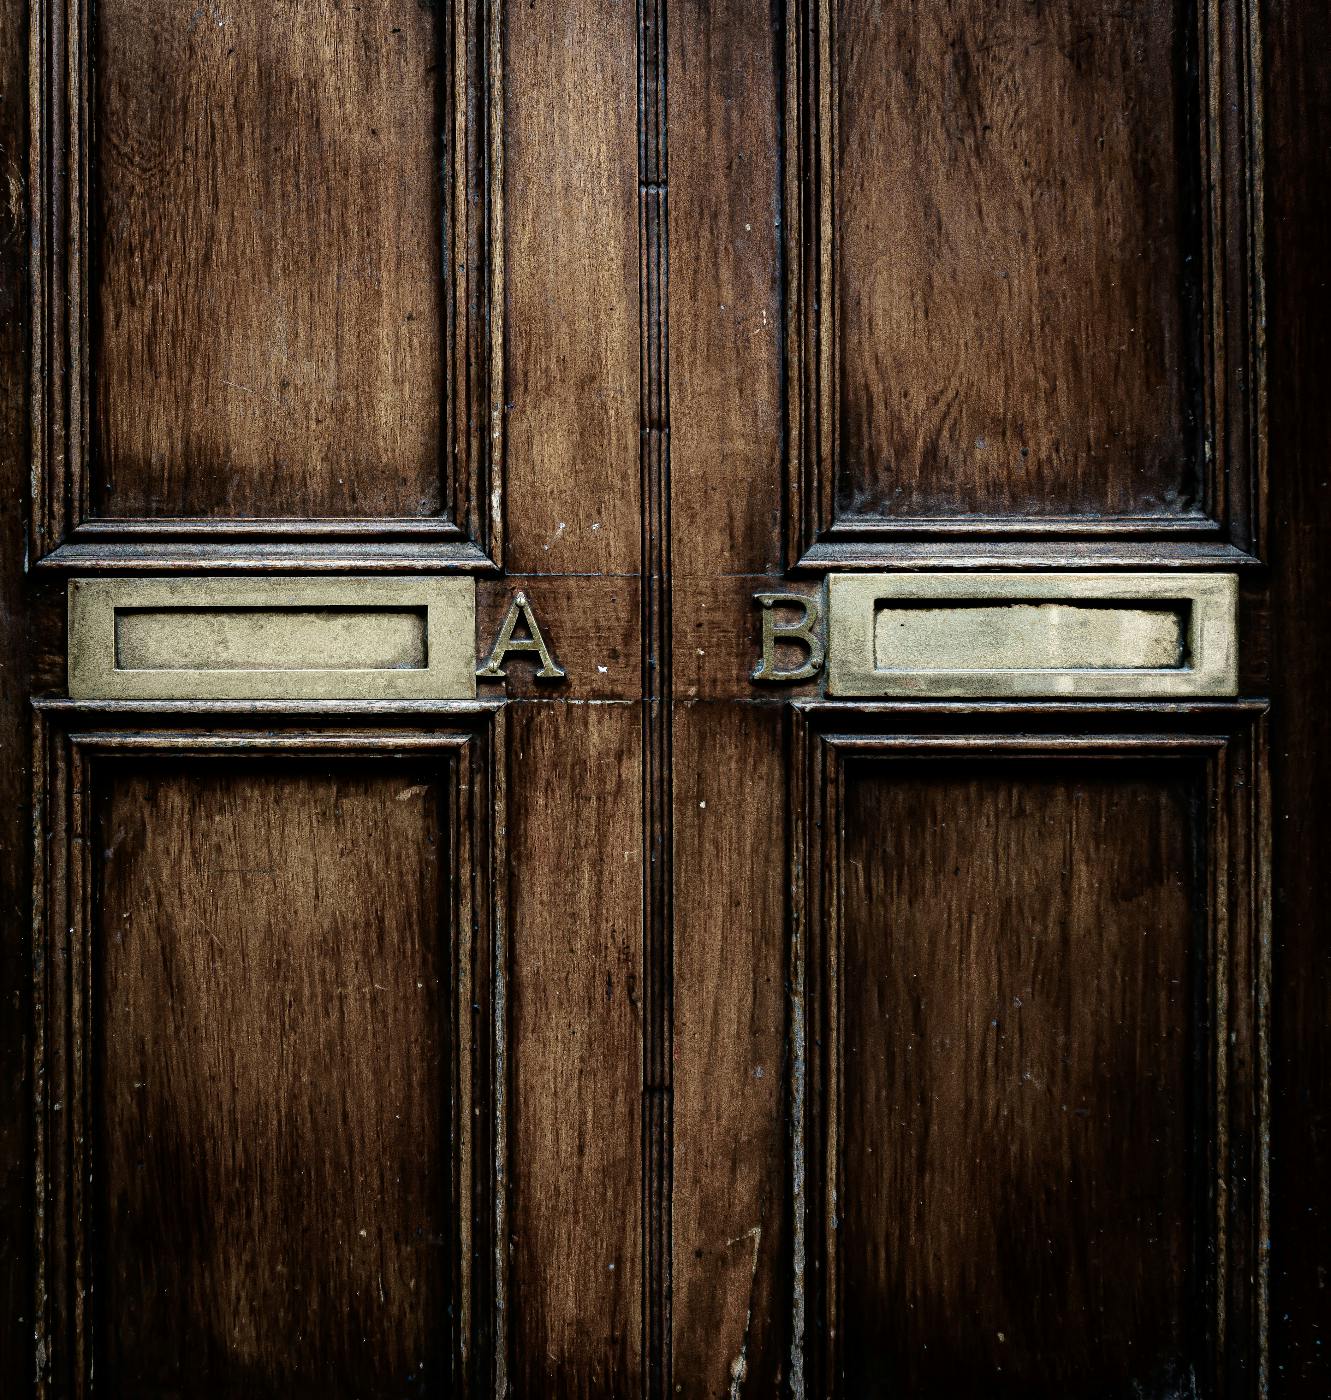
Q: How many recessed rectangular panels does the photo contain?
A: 4